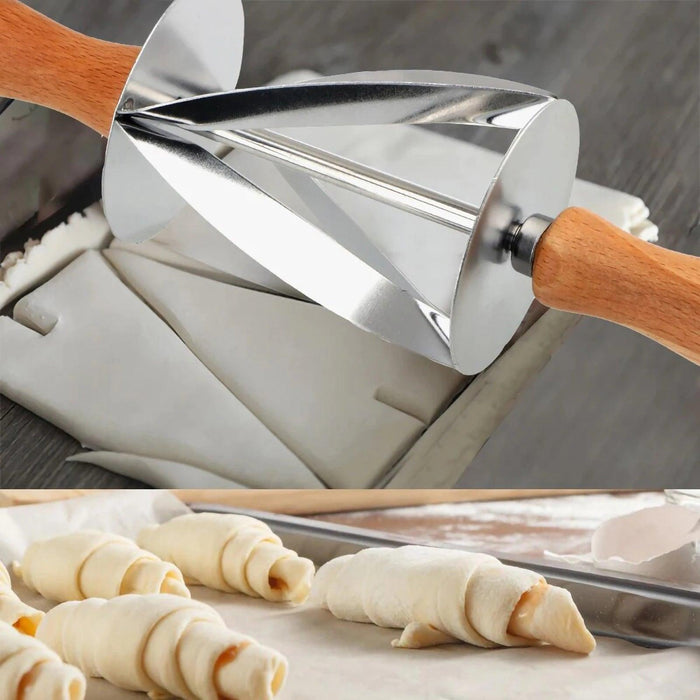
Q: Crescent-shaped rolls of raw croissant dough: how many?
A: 6